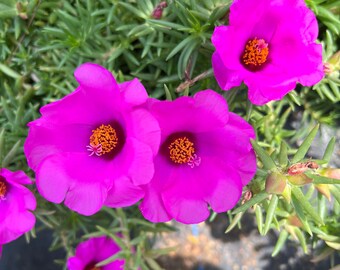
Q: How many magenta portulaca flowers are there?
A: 5